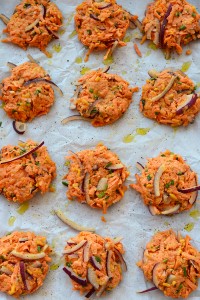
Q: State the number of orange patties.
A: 12